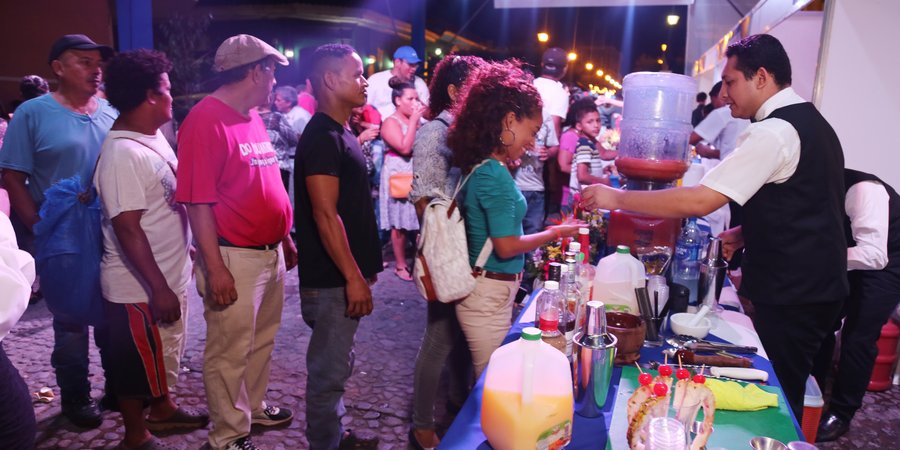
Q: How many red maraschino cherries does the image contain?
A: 5